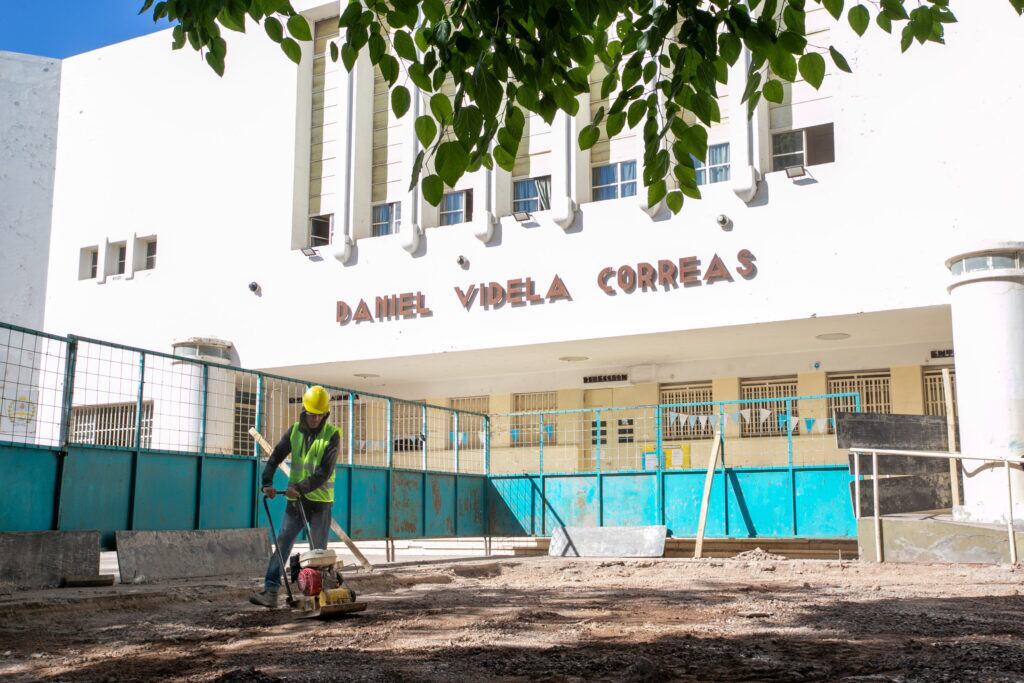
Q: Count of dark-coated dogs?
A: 0